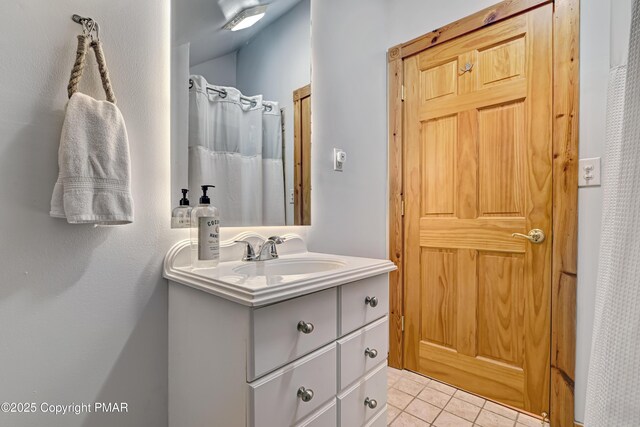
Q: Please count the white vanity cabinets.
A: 1